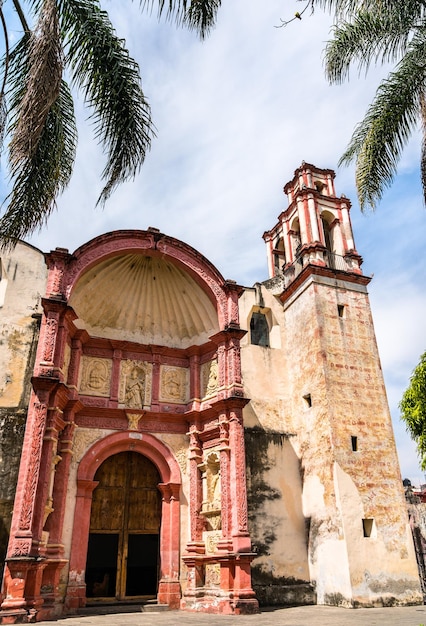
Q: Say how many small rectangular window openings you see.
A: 4